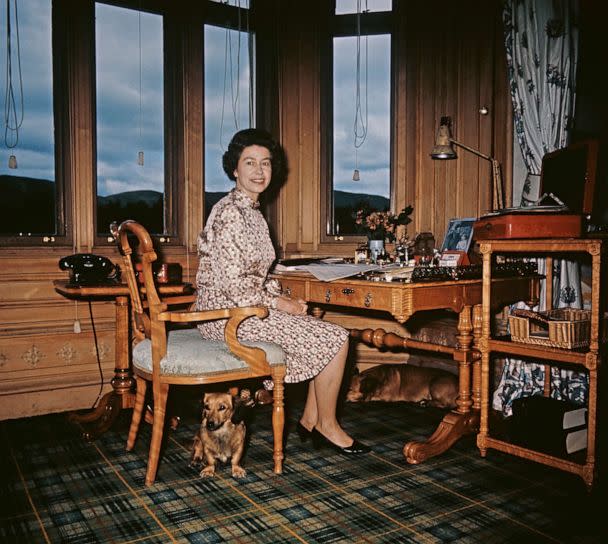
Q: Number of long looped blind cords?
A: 3